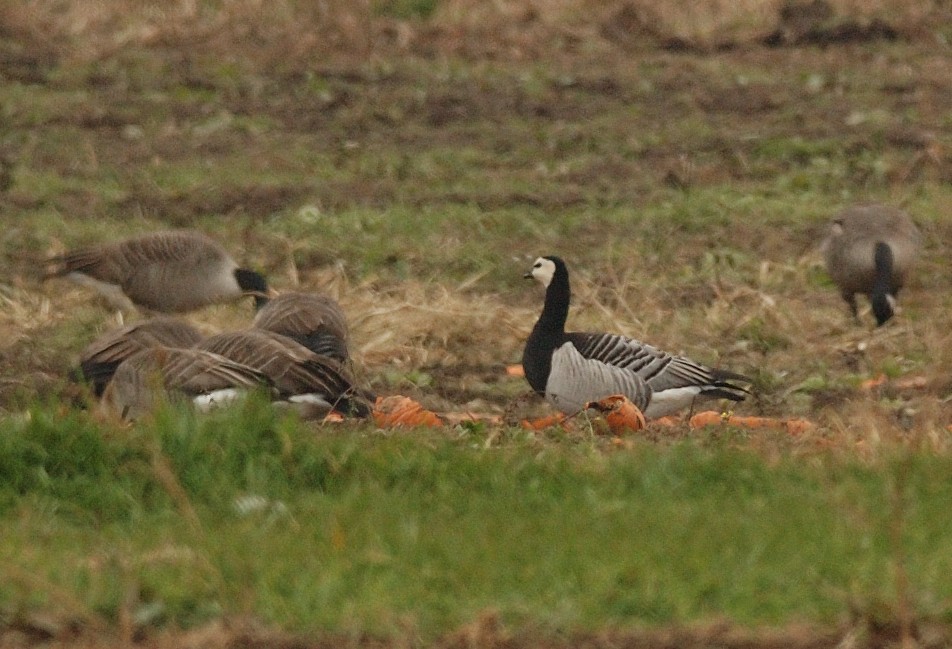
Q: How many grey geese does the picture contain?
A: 6